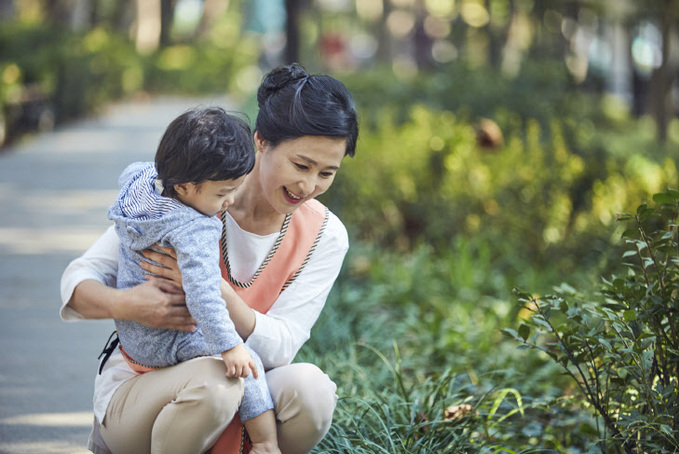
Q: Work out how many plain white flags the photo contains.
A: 0